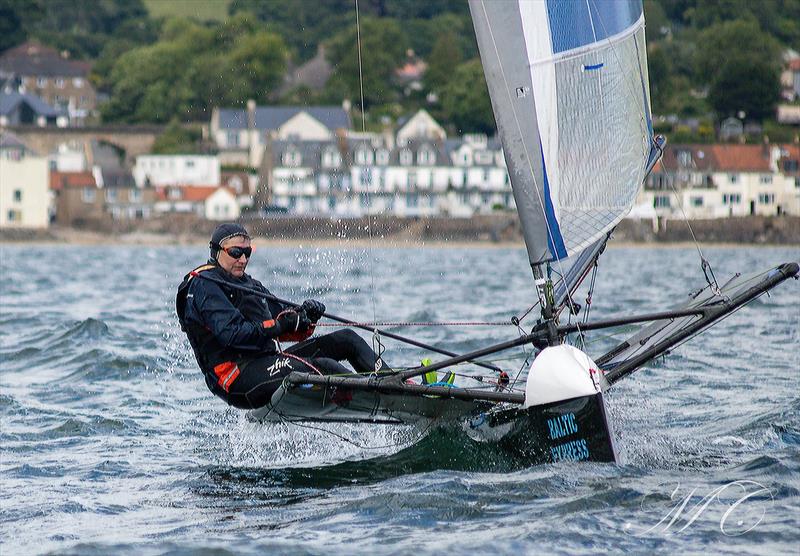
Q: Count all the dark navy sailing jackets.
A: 1